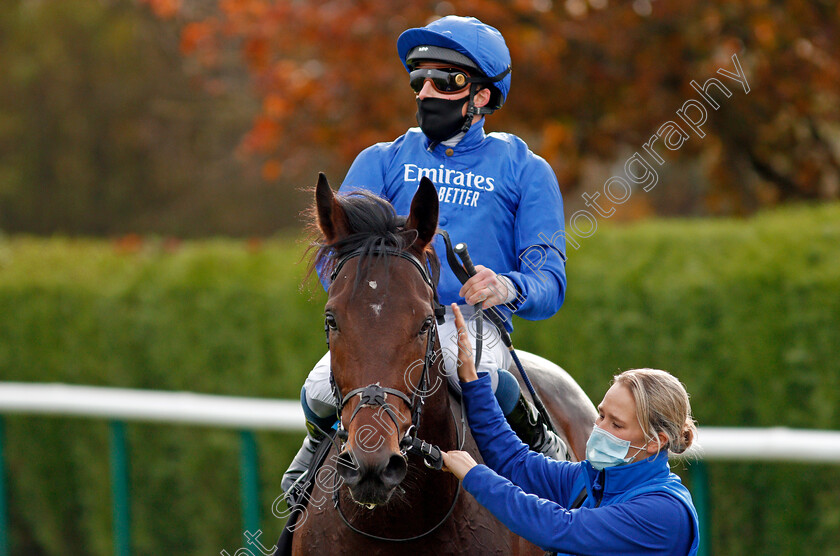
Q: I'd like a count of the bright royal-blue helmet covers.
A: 1